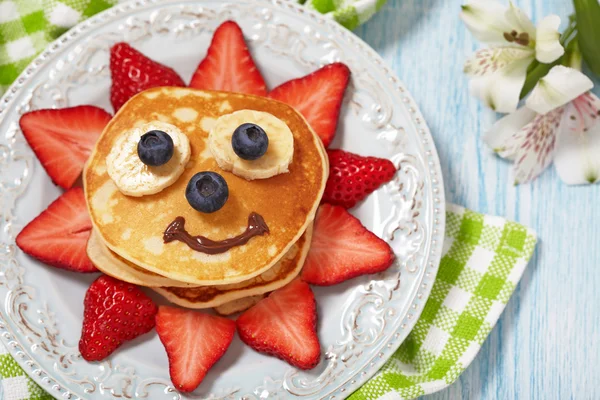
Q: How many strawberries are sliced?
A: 7